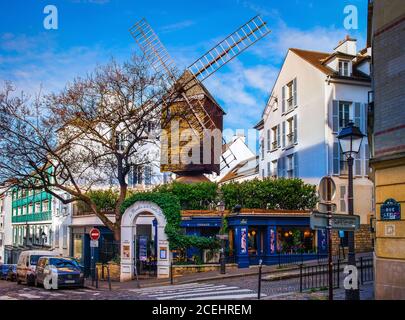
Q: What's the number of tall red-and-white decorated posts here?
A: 2